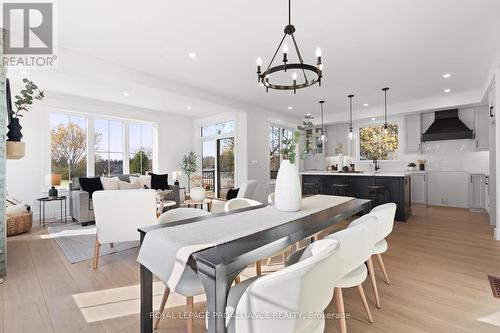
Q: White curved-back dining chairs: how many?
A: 6